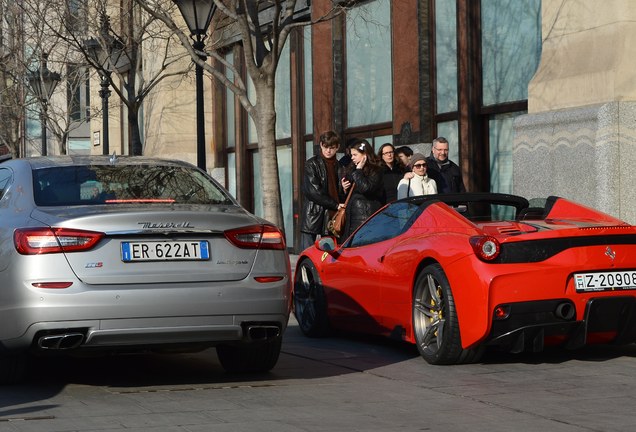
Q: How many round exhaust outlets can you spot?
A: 1